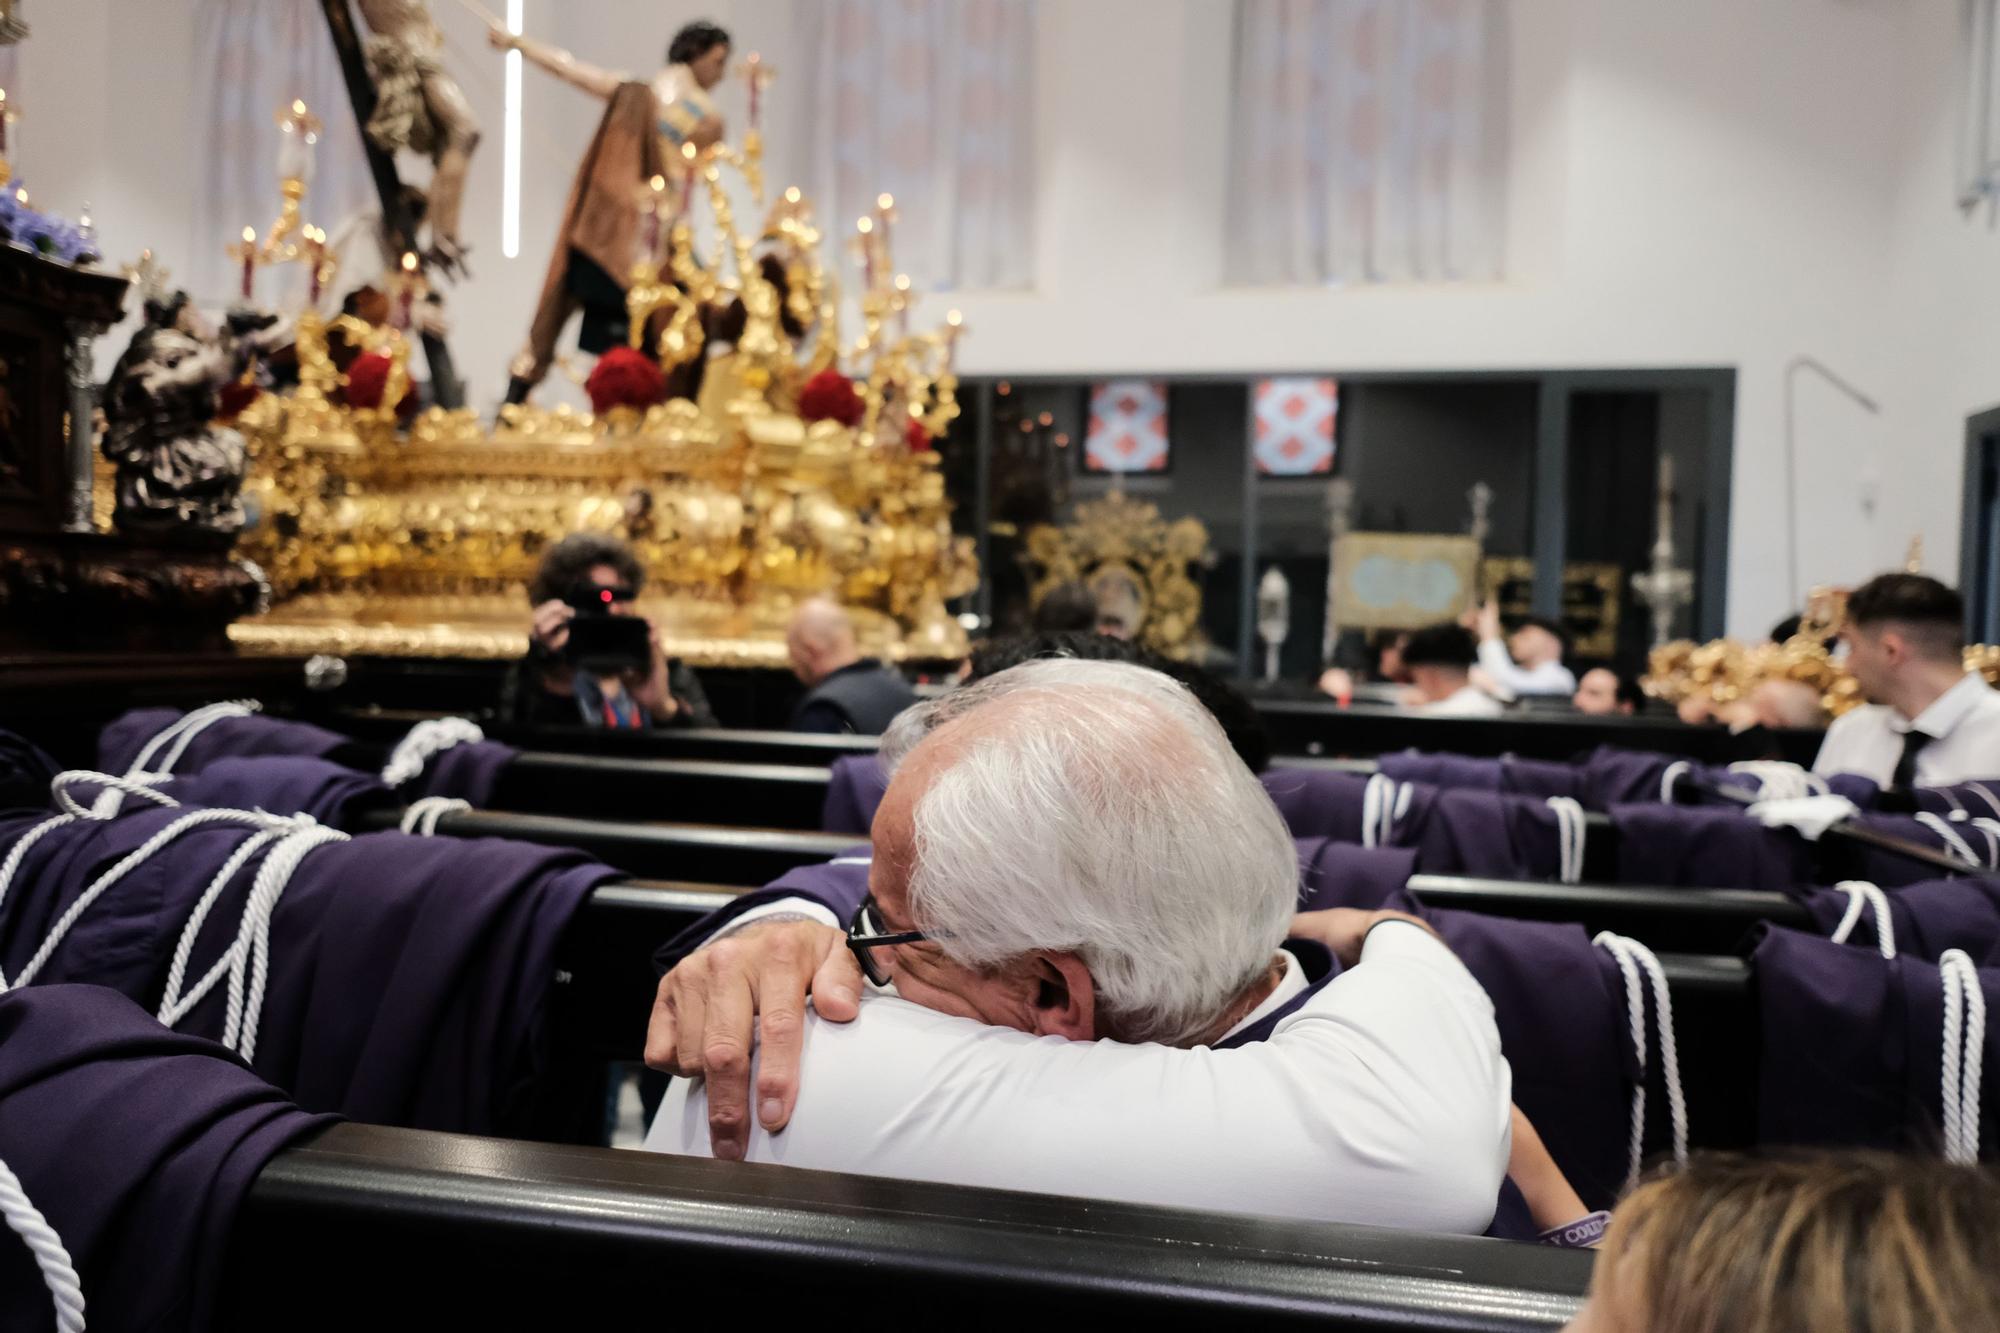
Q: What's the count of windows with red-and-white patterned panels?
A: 2